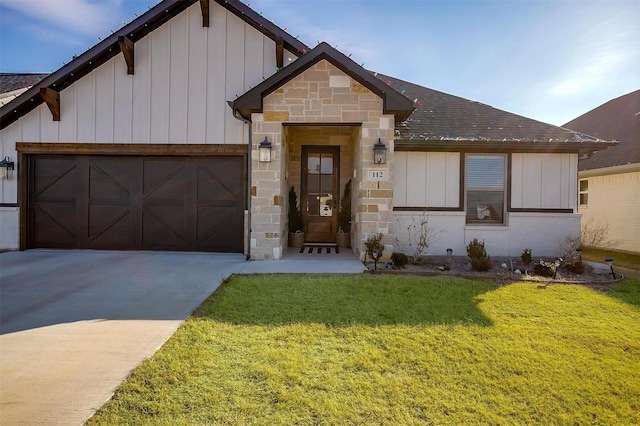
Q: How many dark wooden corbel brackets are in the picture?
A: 4